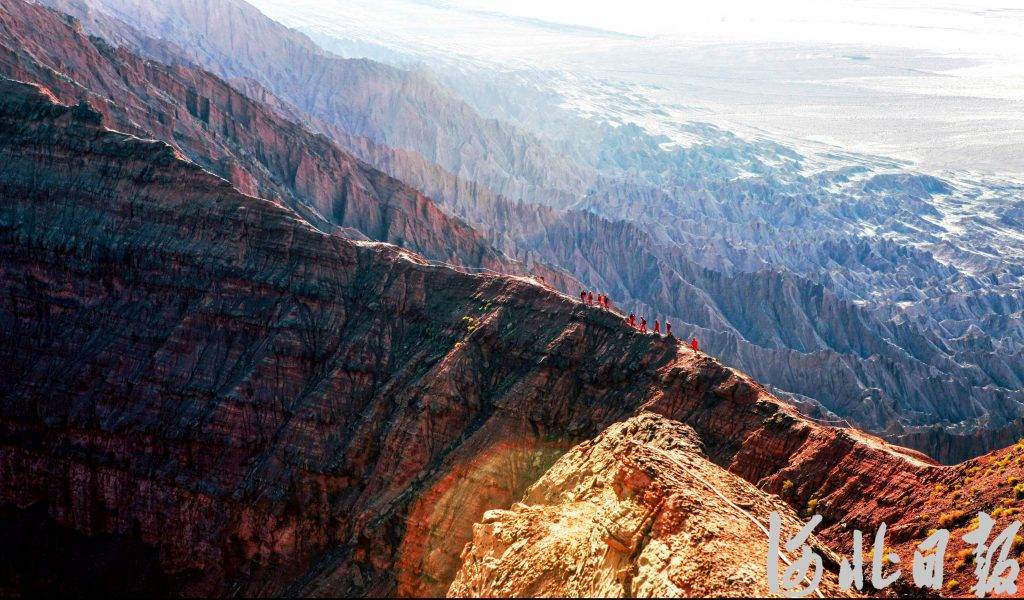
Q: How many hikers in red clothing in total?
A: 9